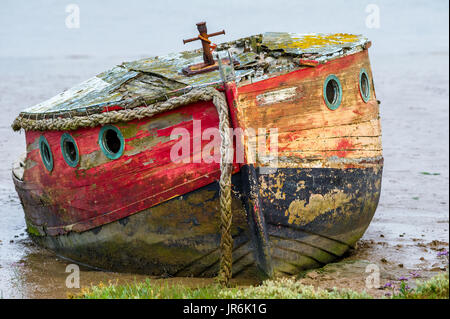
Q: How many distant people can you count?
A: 0